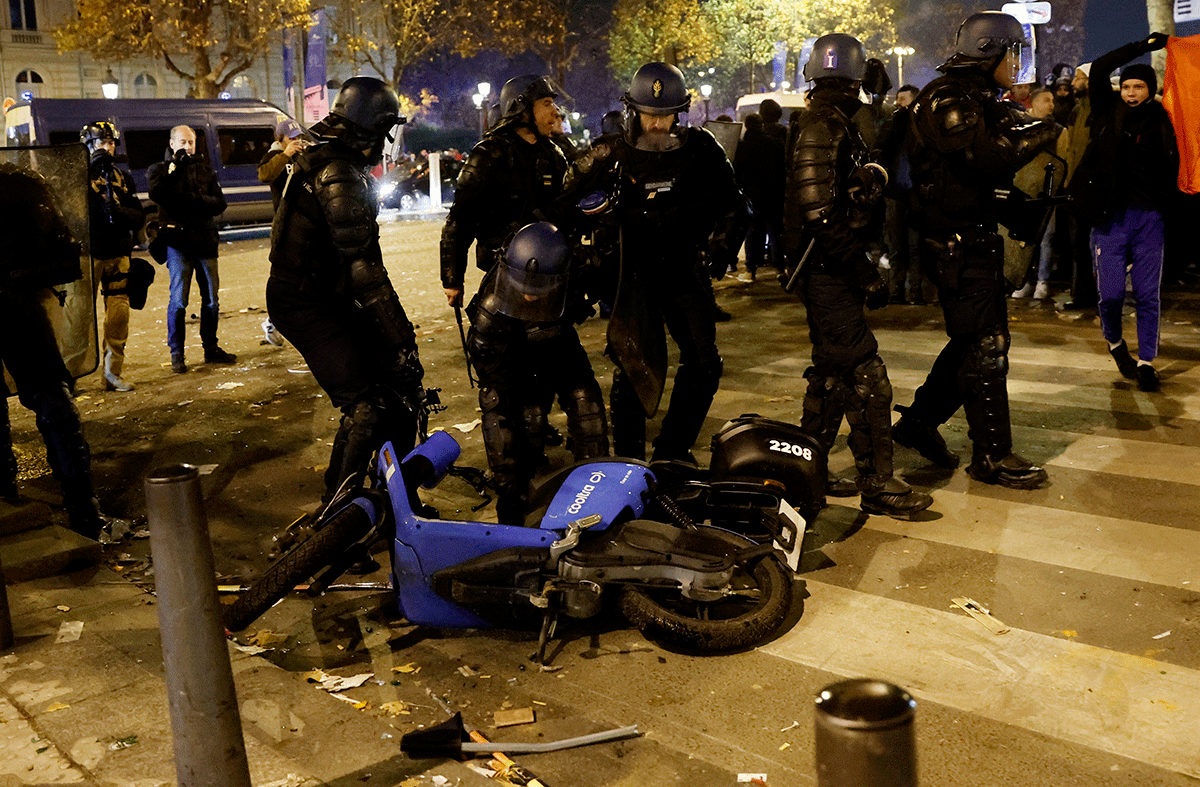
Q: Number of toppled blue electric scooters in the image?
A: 1